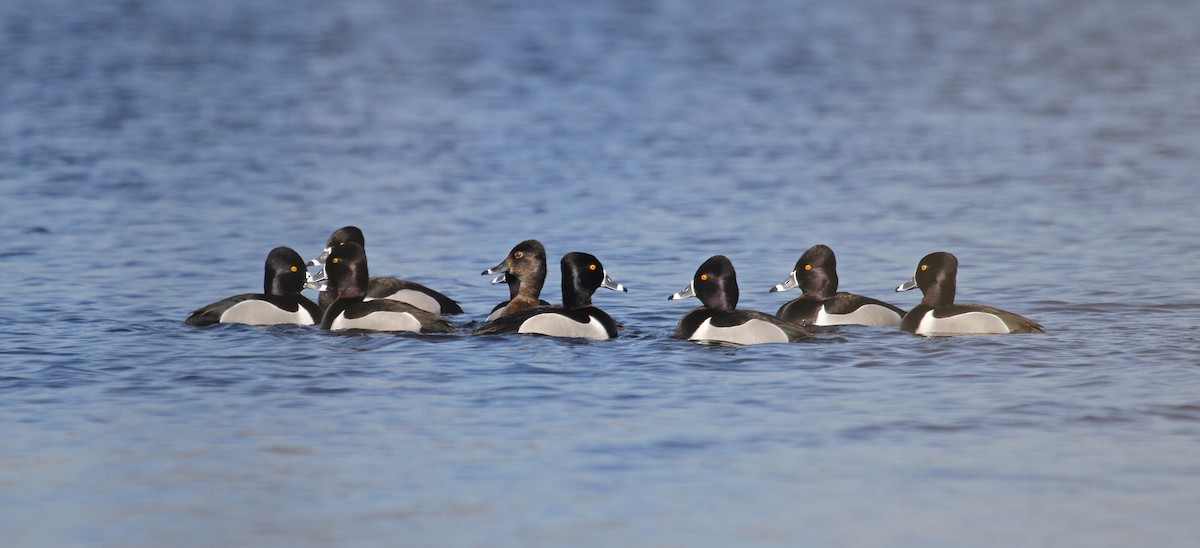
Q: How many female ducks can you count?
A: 1